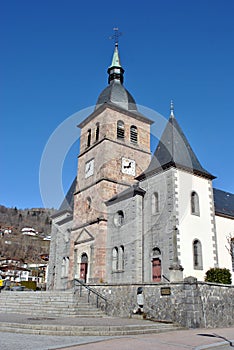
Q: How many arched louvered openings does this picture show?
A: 4